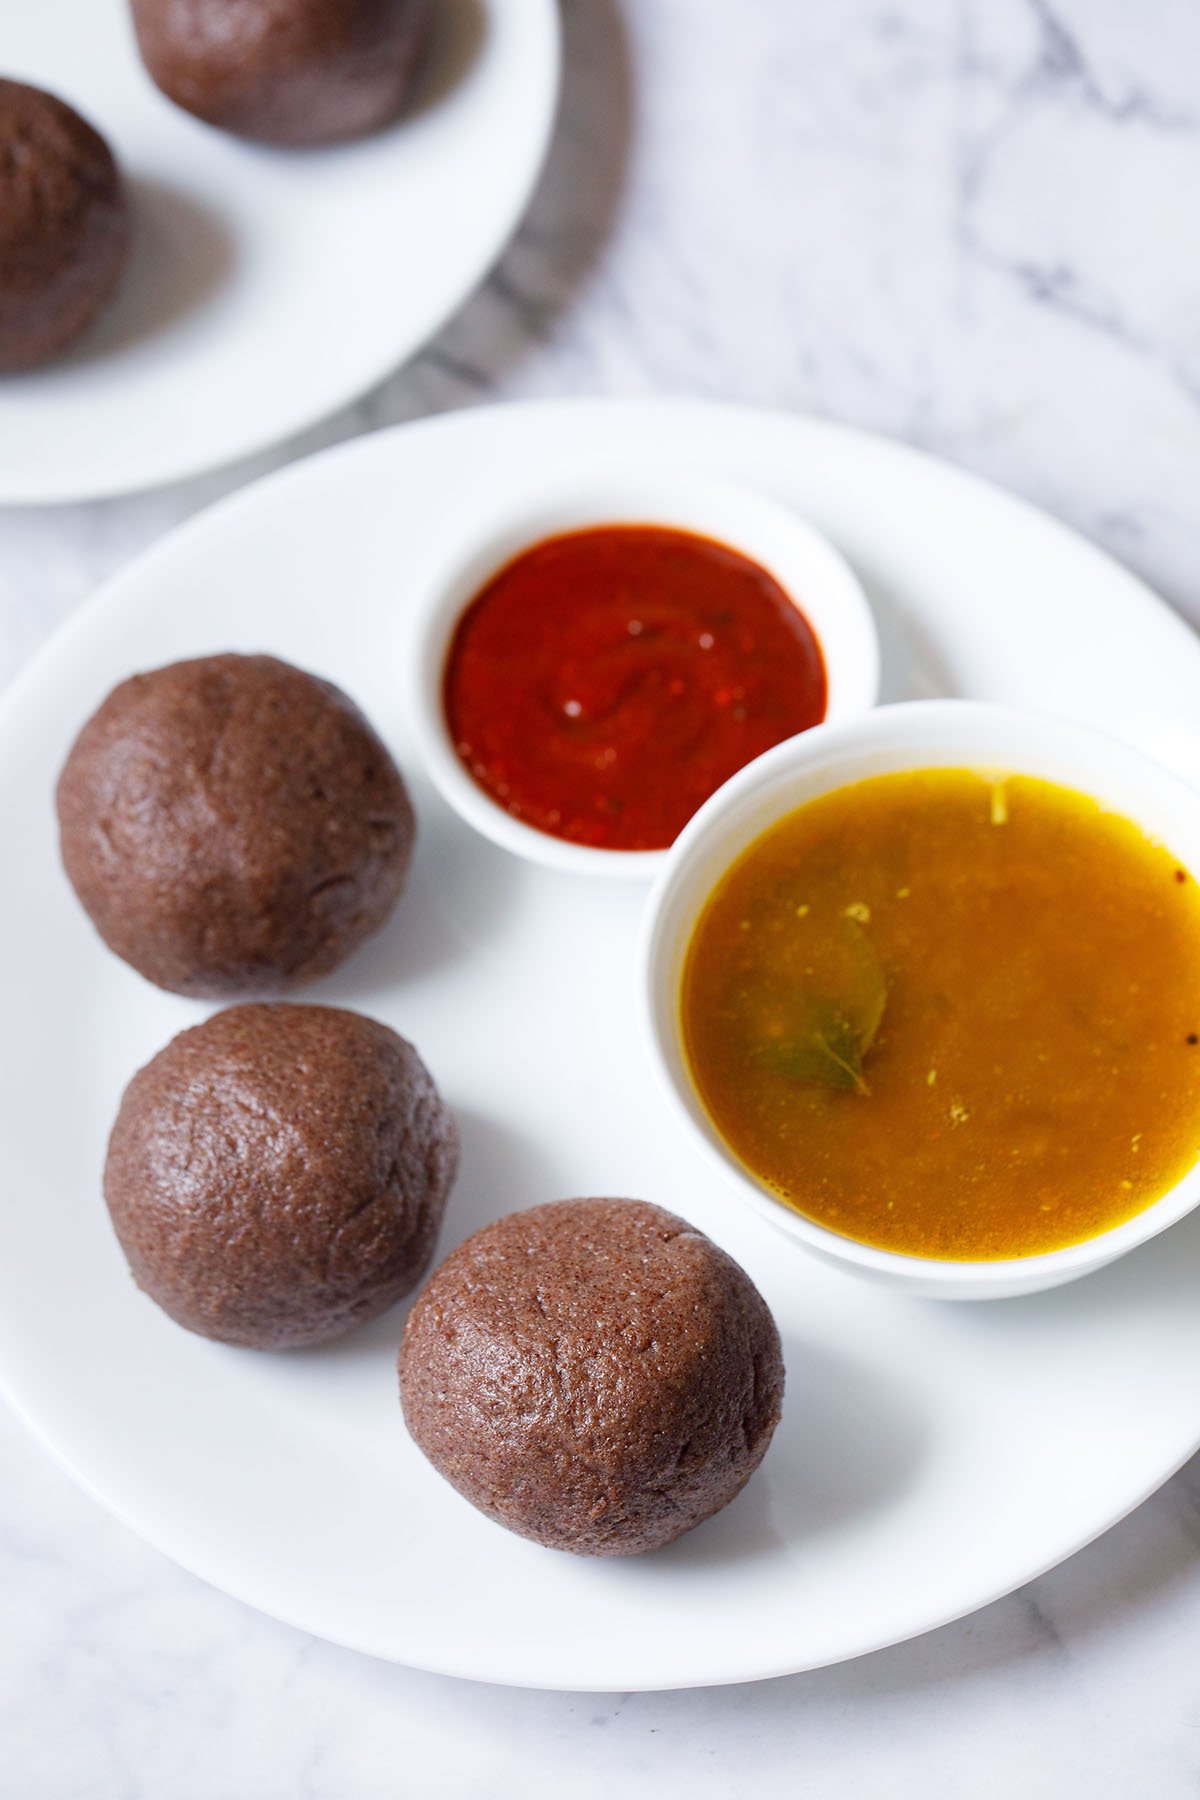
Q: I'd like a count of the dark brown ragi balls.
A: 5